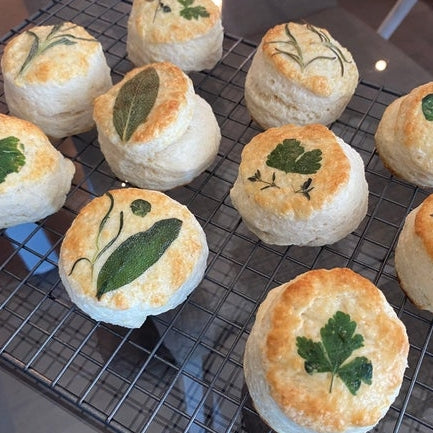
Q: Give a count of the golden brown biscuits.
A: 10